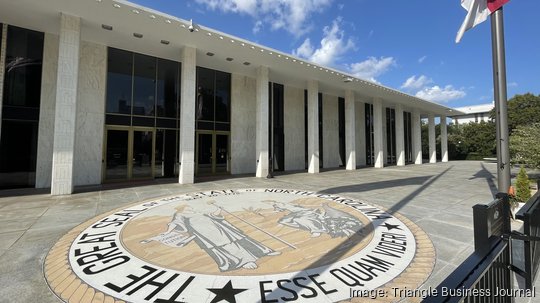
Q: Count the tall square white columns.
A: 10